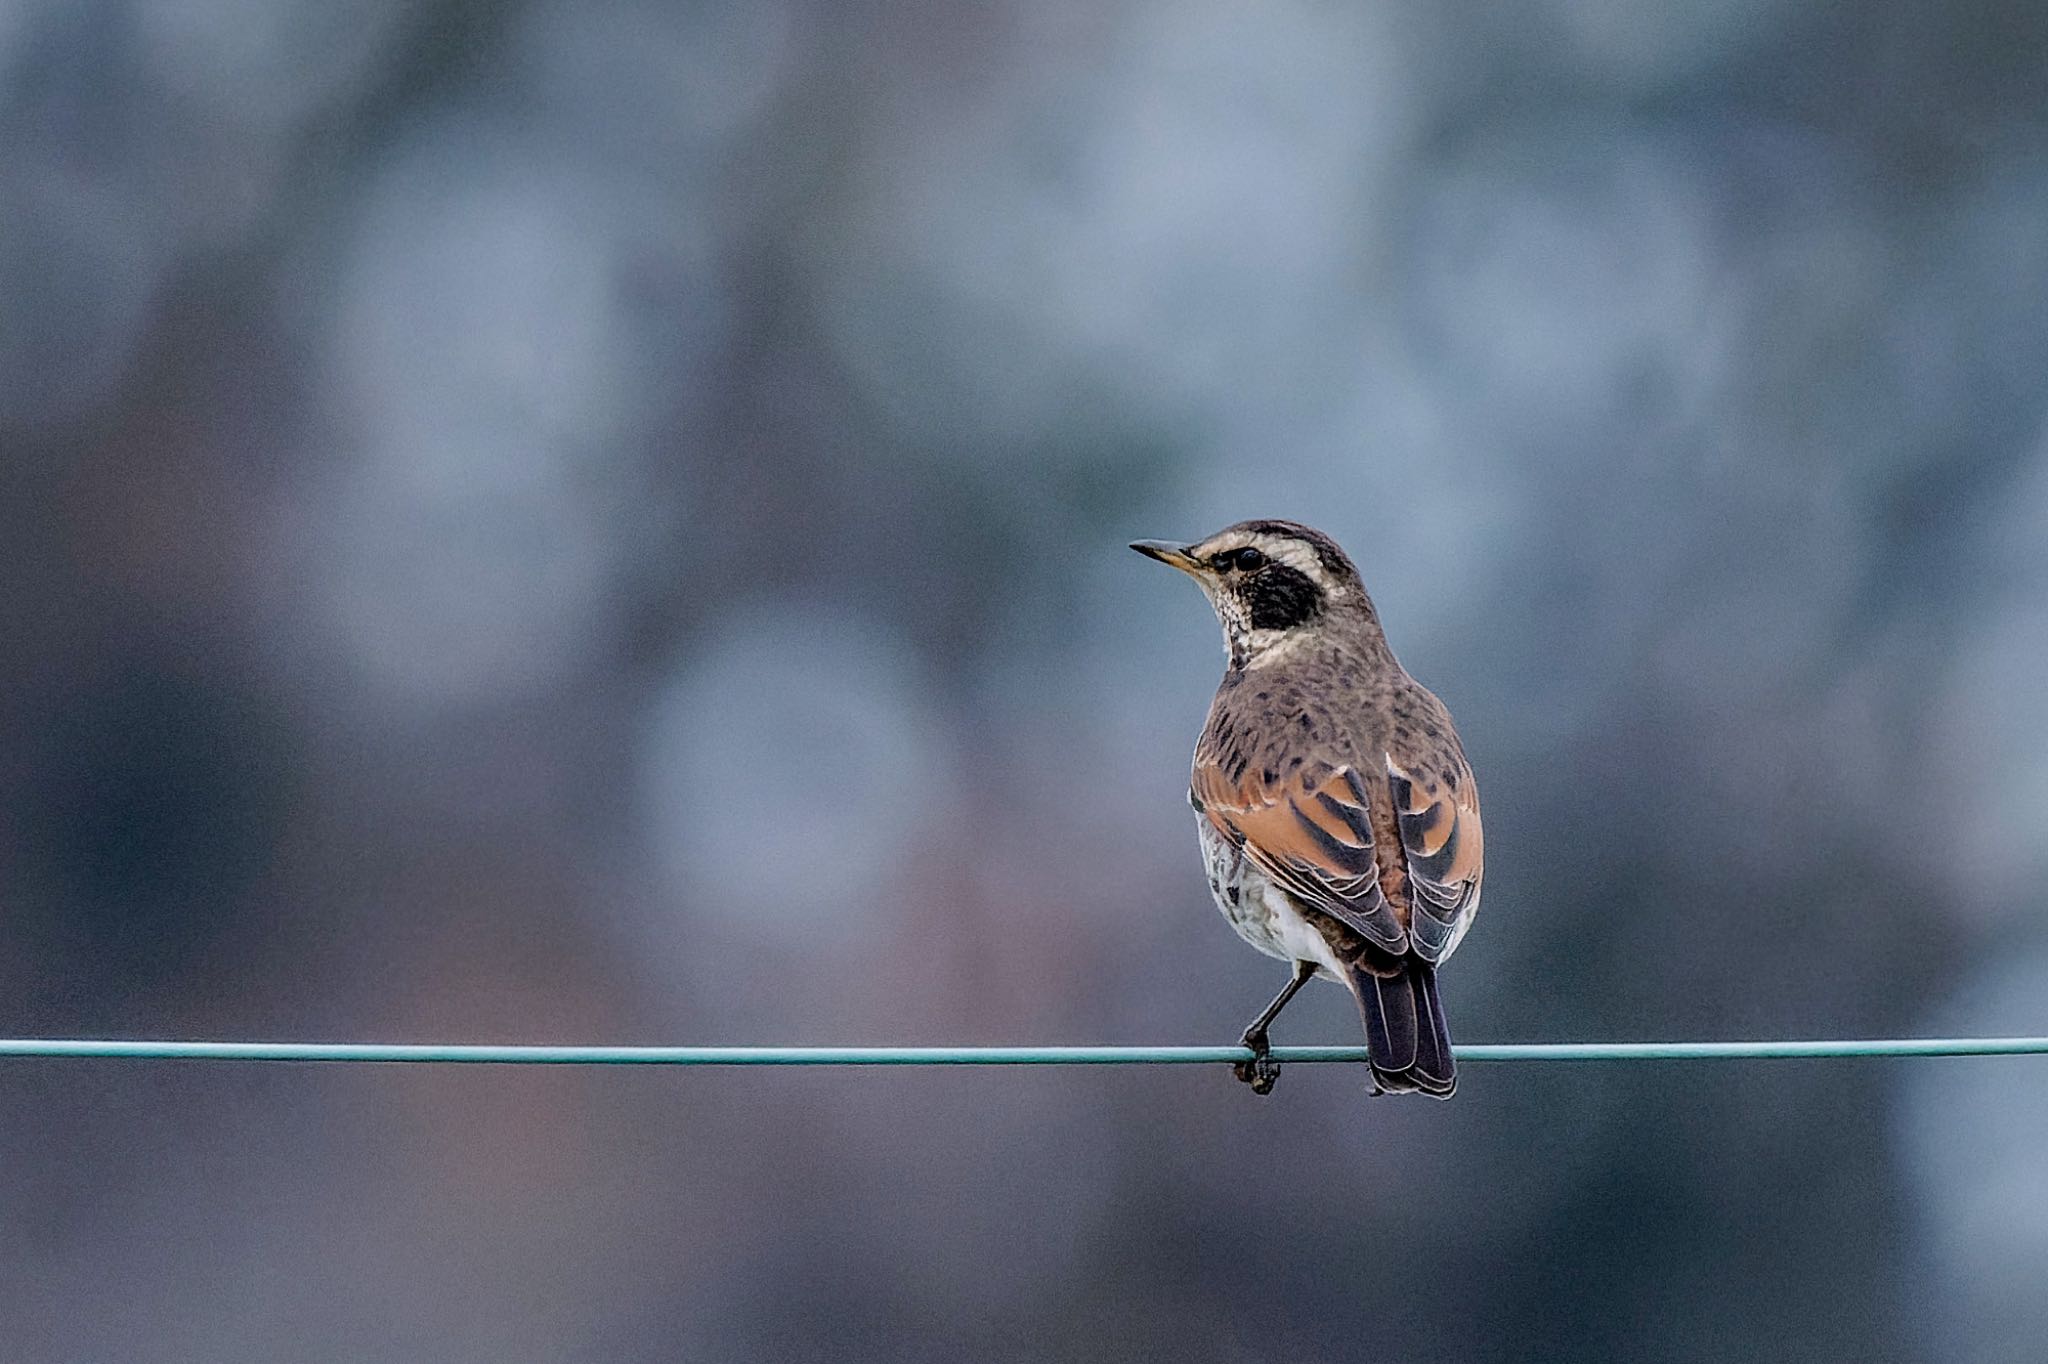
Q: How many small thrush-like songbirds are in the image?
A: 1